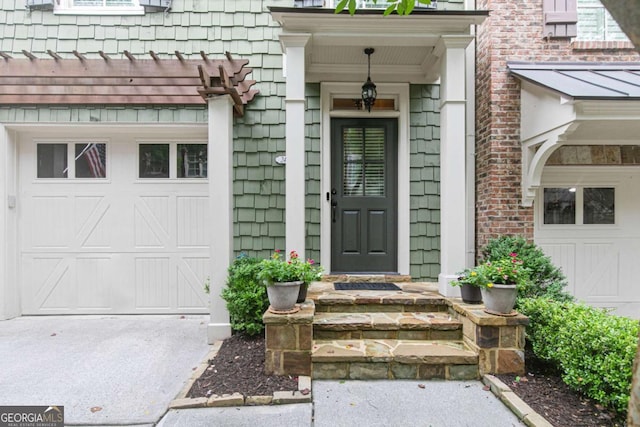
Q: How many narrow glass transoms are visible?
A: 1